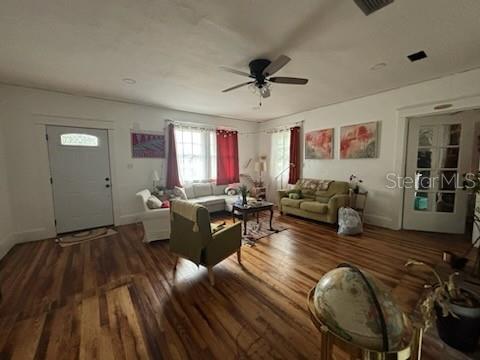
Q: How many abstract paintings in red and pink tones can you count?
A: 2